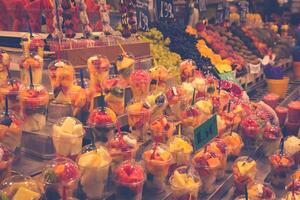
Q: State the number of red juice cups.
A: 3